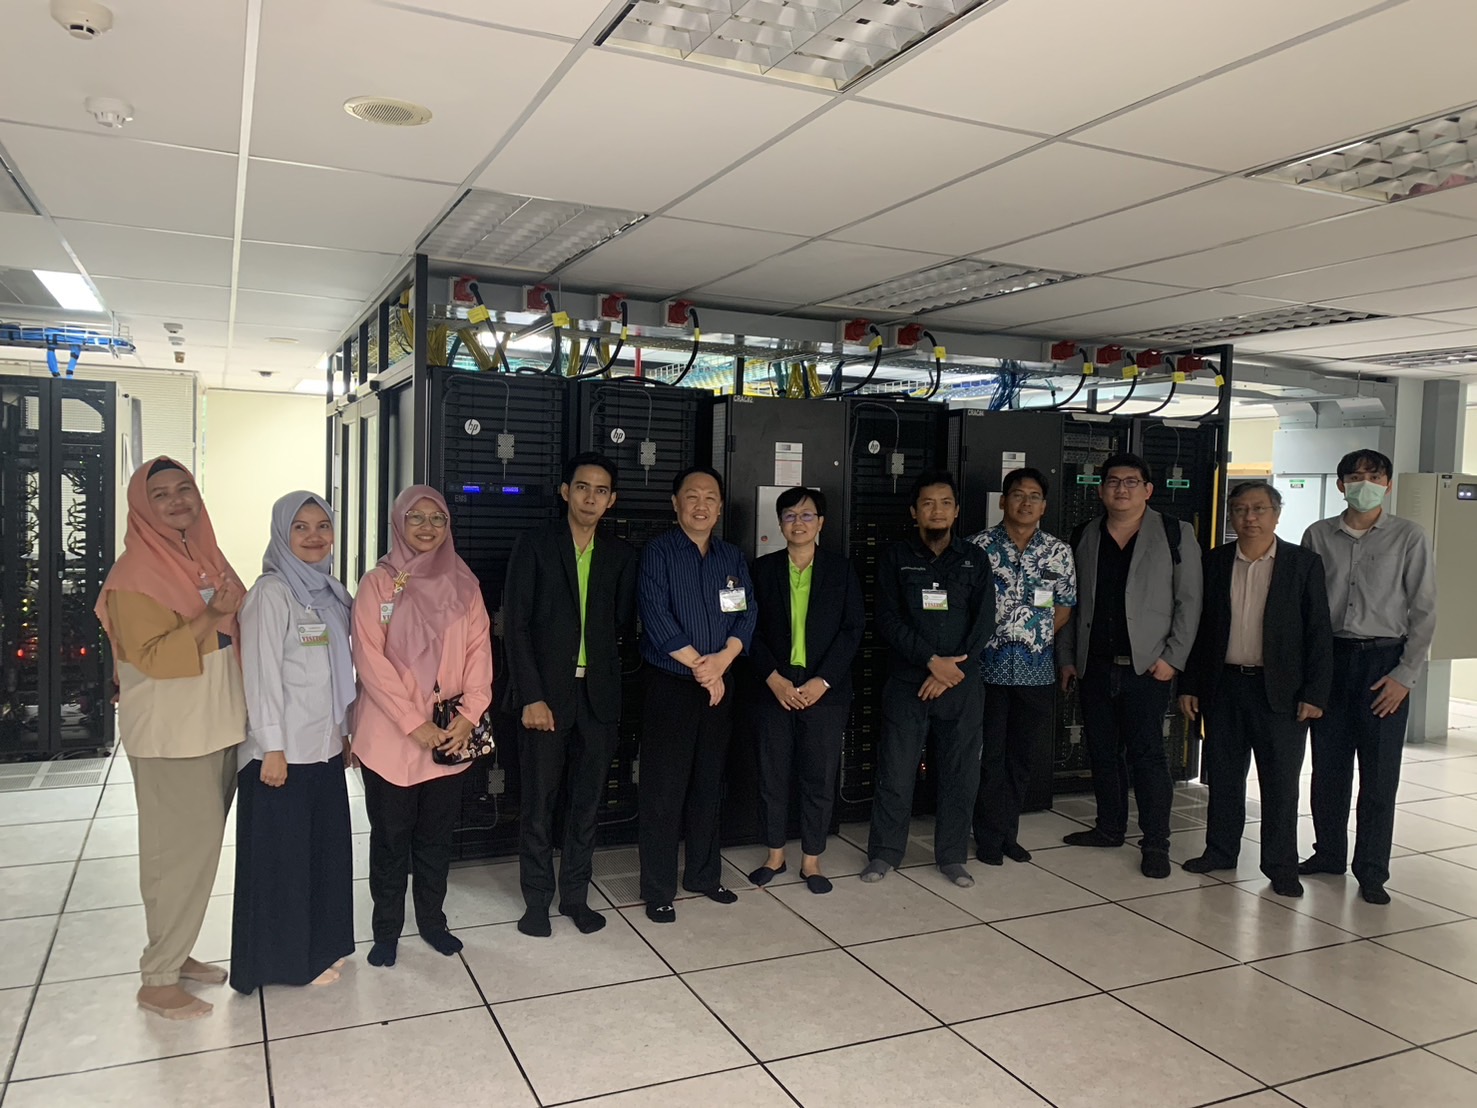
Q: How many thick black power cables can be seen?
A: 10